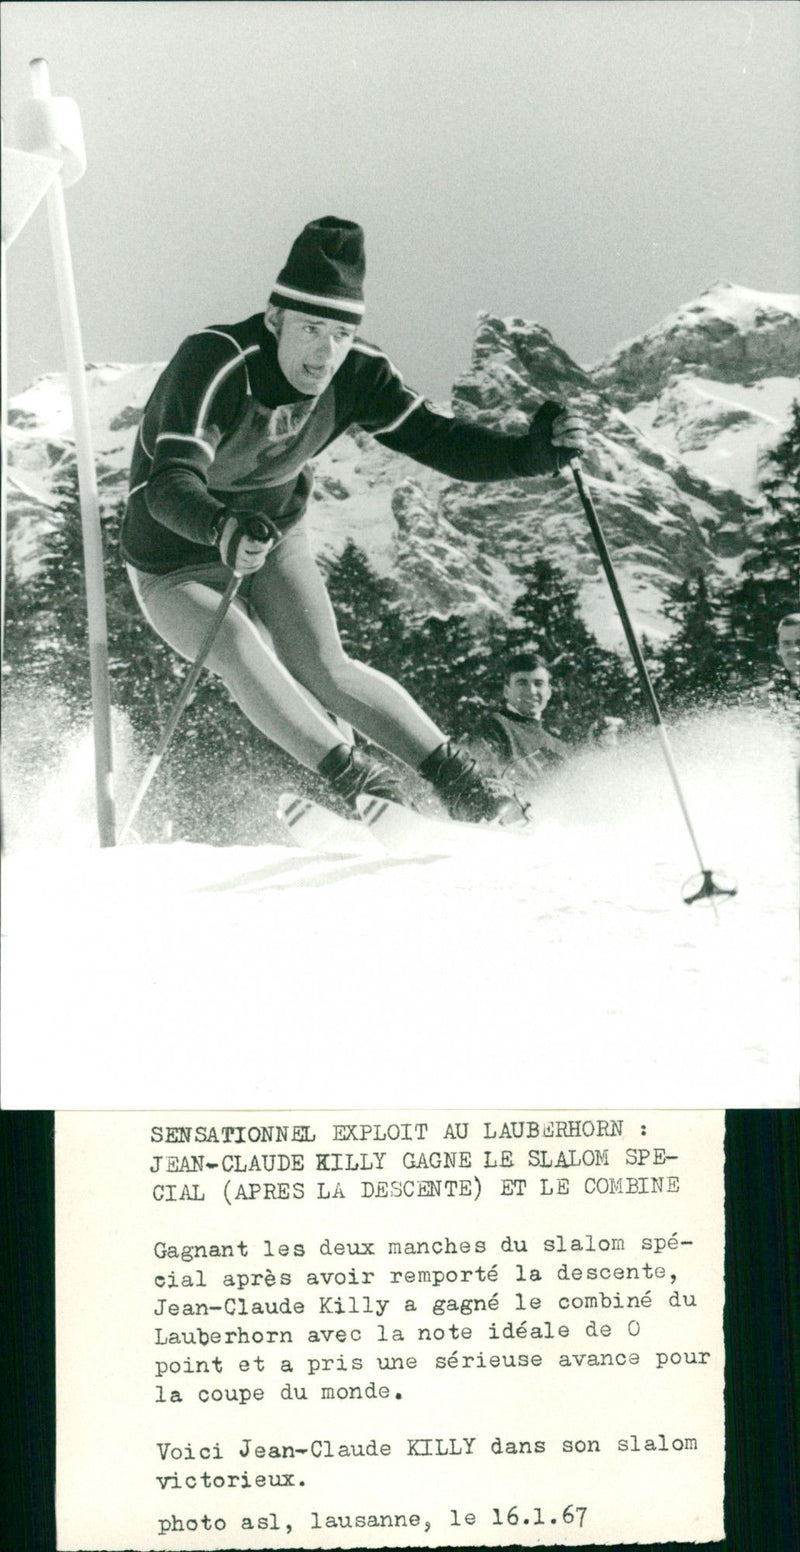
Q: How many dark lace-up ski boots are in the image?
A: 2